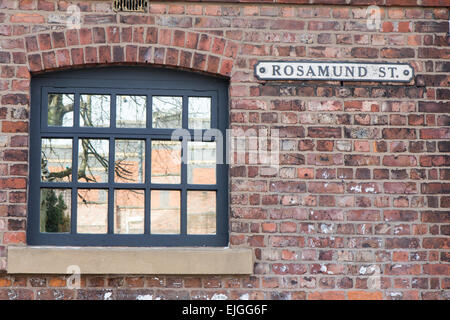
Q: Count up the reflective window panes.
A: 15